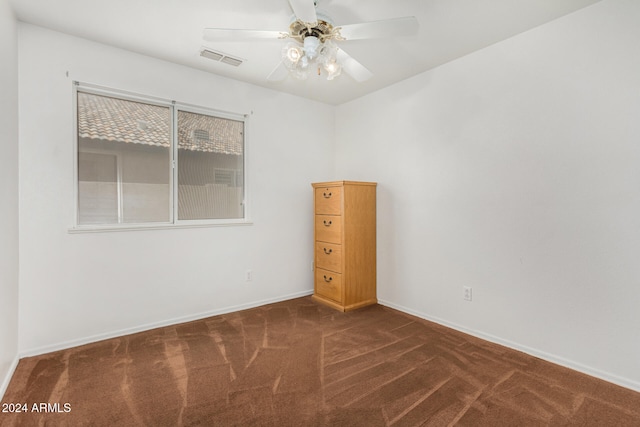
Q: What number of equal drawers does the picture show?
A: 4